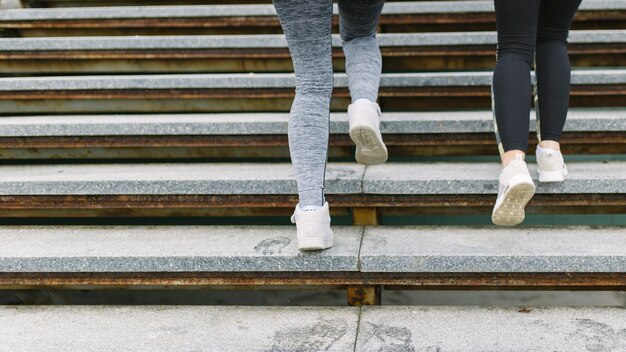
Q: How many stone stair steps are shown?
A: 7